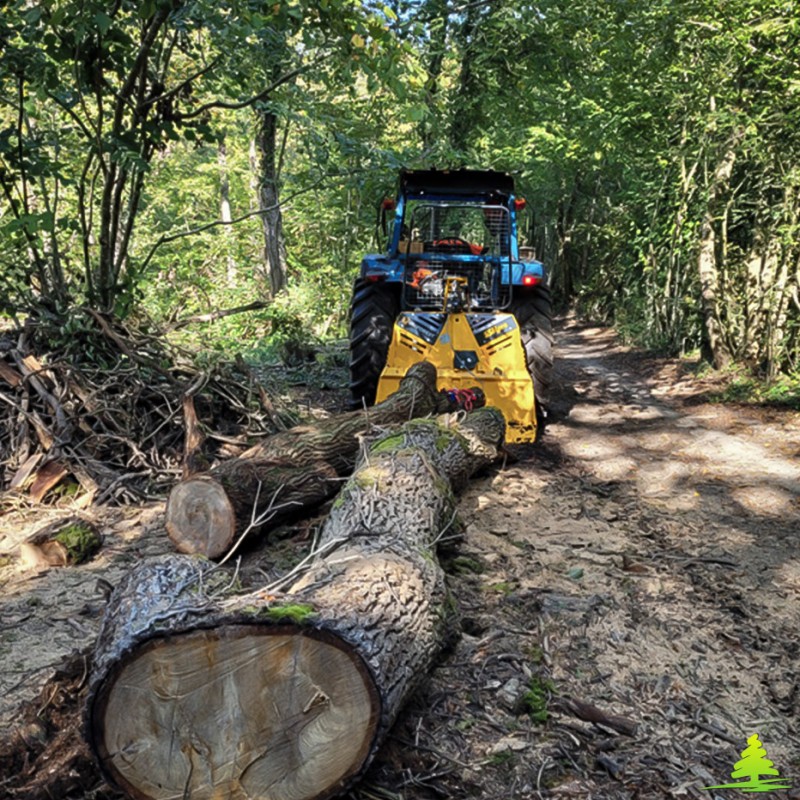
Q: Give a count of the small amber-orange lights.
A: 2